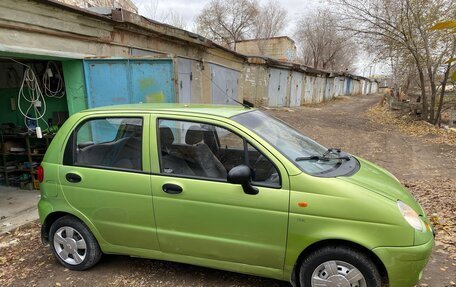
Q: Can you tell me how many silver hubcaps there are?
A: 2